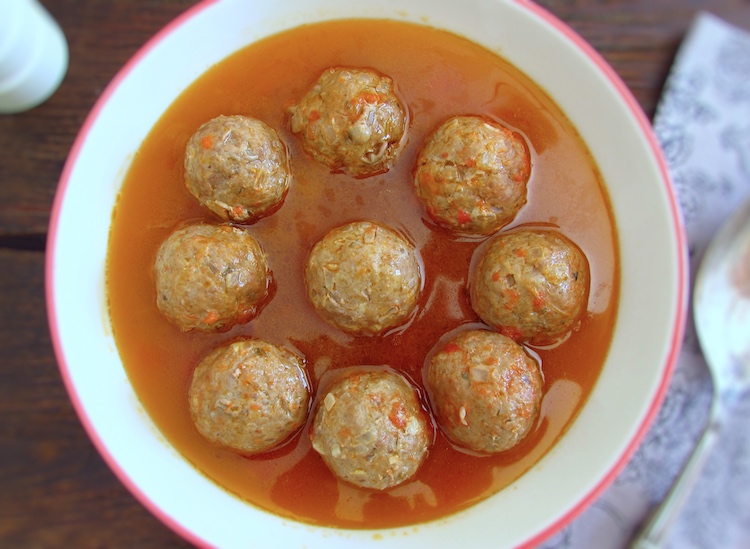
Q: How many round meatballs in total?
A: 9